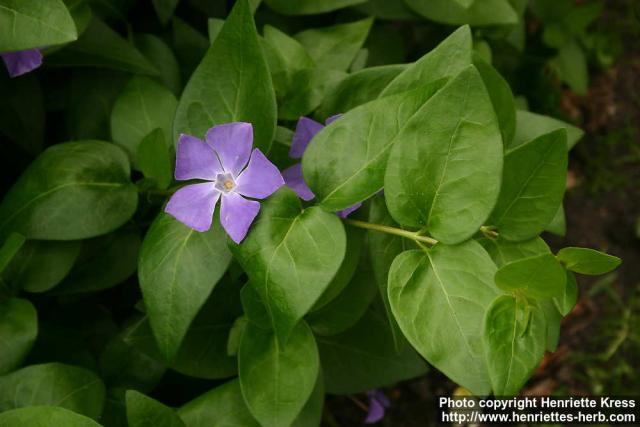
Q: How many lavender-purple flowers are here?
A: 4